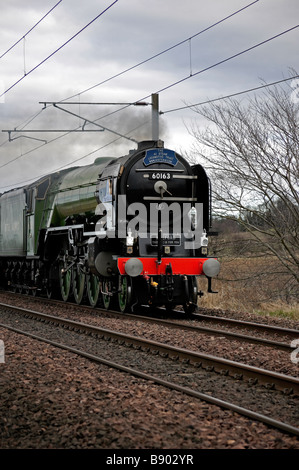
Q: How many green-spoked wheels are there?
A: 5